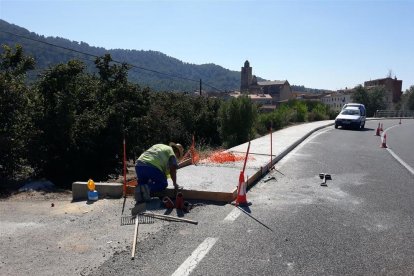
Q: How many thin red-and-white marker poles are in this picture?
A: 4